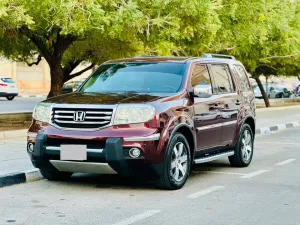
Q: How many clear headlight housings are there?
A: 2